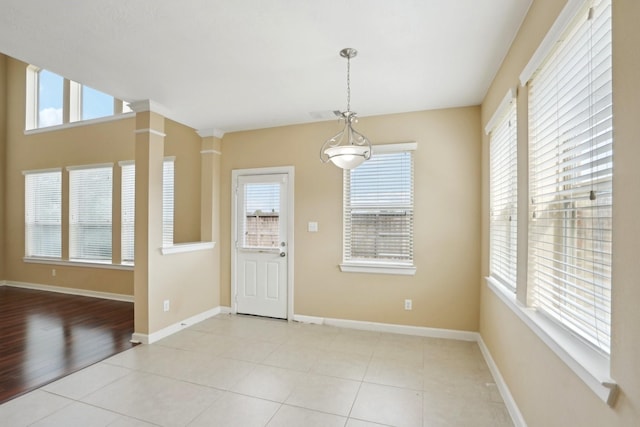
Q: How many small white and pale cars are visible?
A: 0